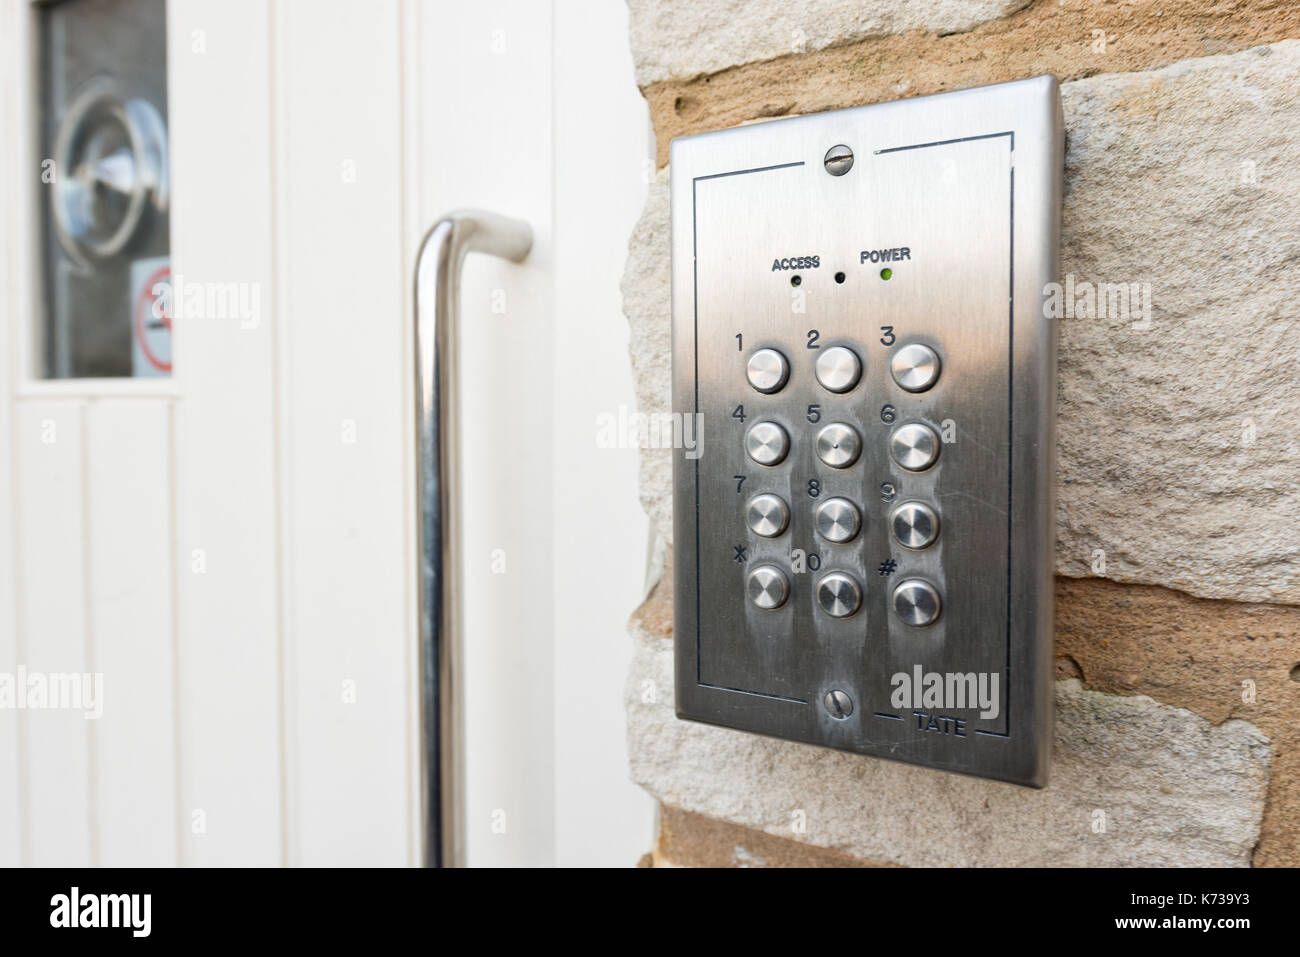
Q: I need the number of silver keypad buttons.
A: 12